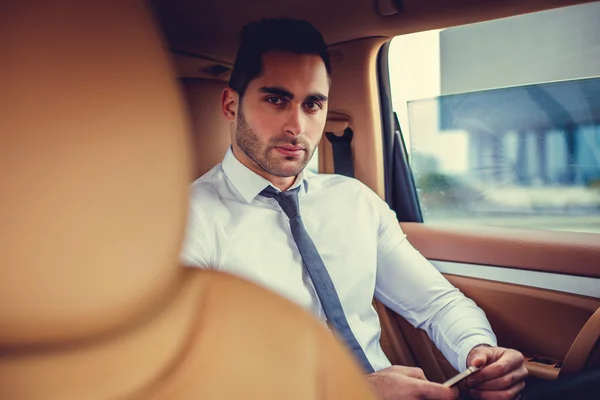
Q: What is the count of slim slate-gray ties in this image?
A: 1